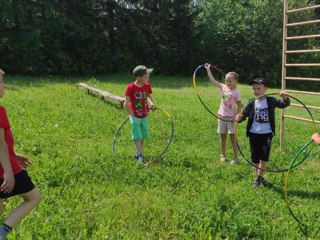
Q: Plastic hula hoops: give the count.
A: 4